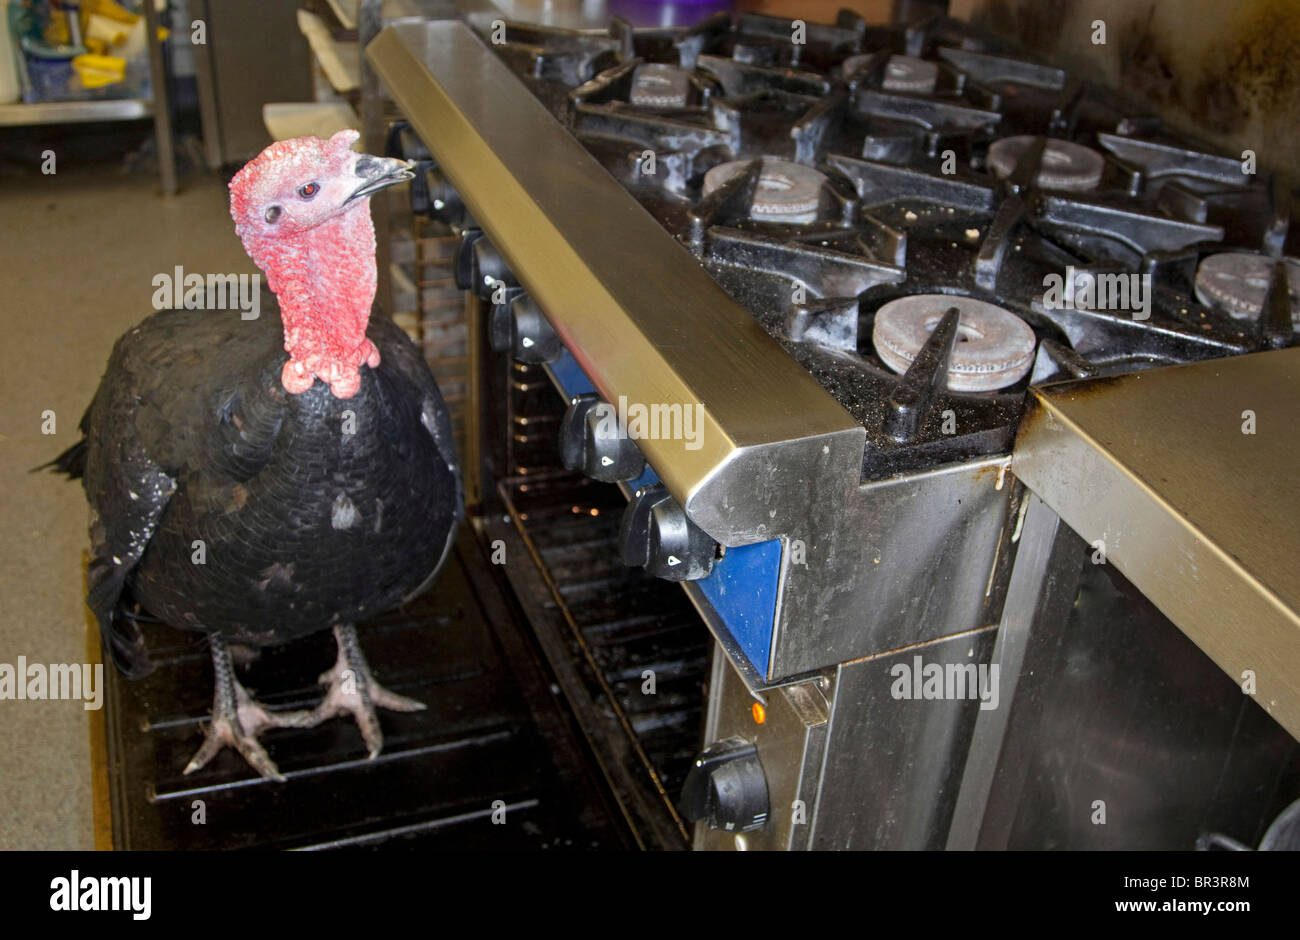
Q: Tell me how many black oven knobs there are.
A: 7